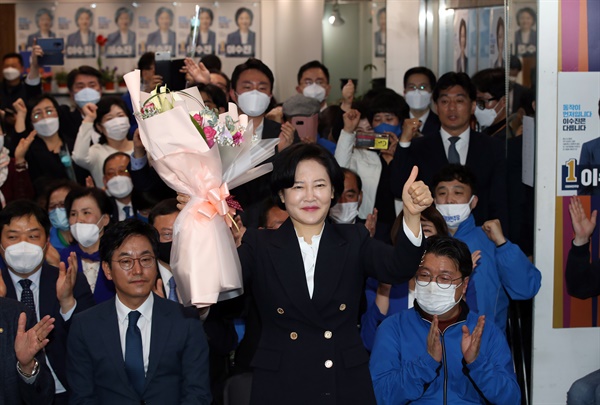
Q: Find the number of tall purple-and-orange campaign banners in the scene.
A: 1